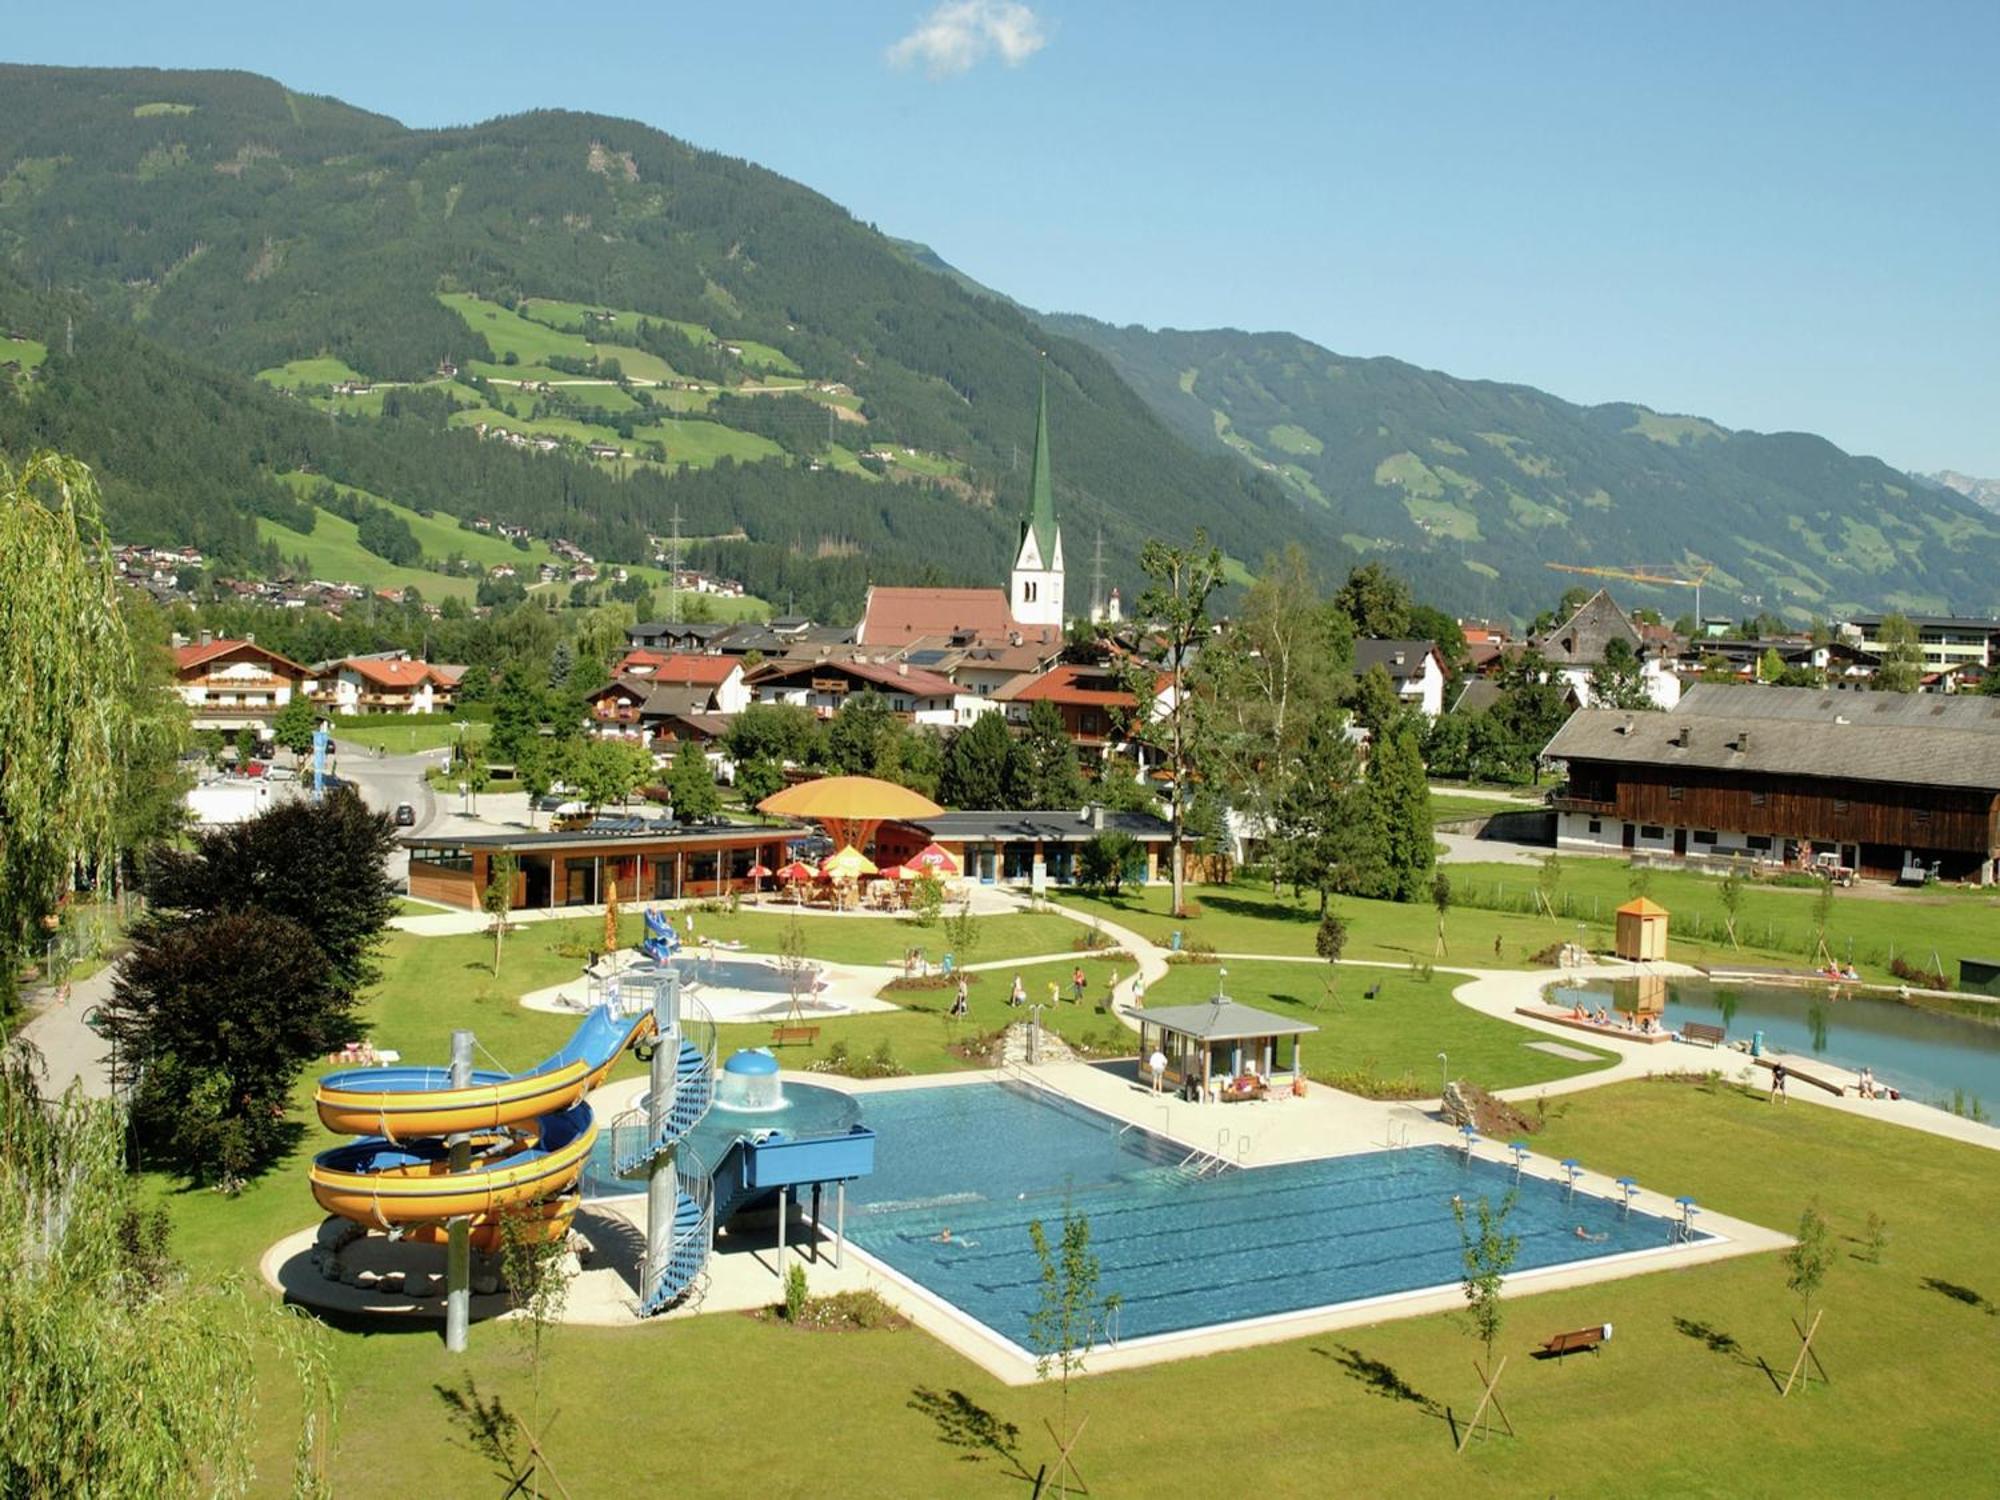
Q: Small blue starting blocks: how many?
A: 5